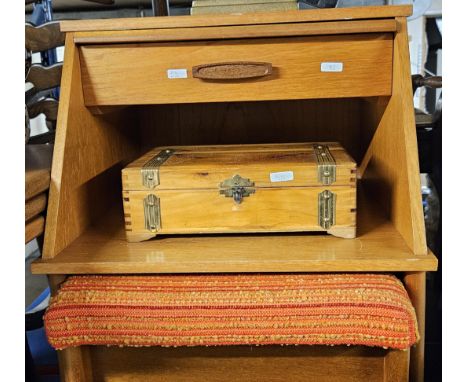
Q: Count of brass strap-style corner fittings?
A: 4